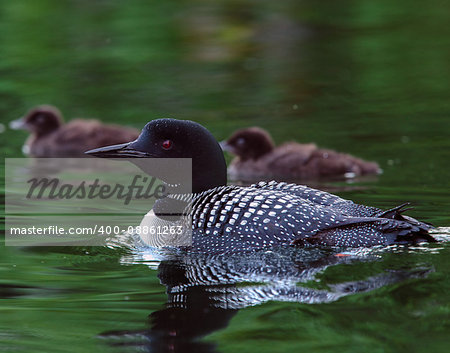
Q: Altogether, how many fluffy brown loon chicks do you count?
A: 2